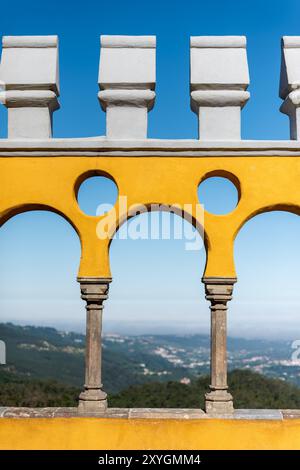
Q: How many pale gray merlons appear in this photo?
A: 4